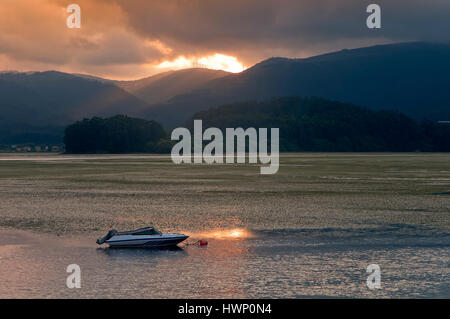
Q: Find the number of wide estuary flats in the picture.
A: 1